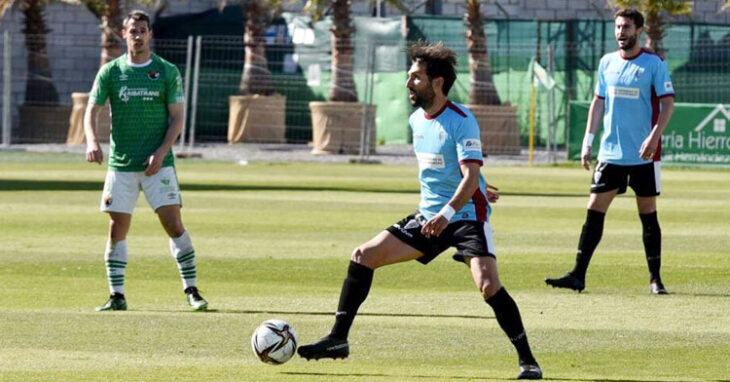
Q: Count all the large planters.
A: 5